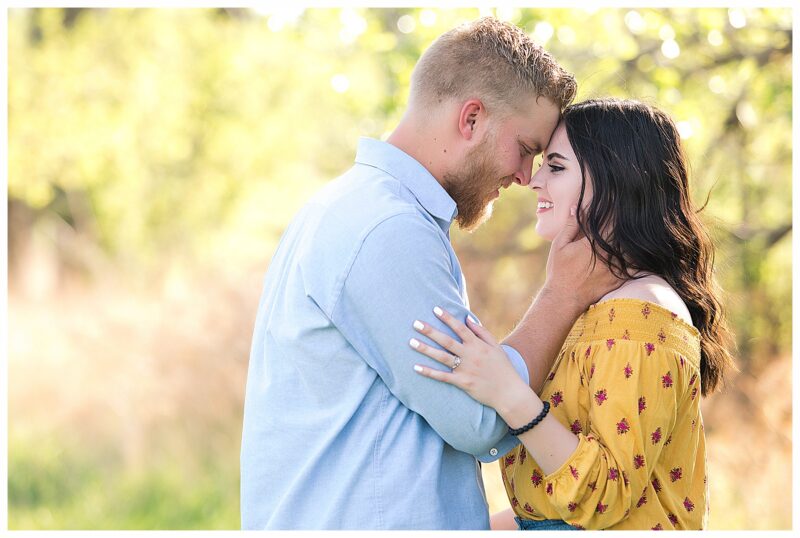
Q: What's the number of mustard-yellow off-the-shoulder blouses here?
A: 1